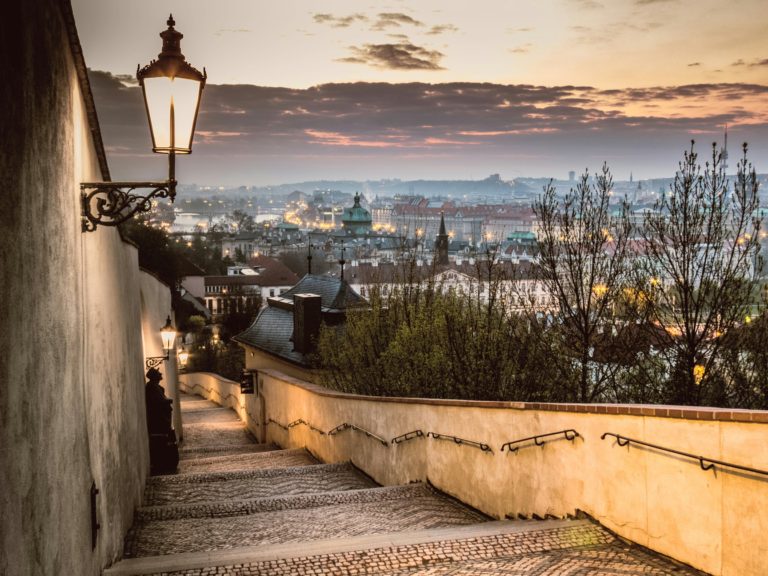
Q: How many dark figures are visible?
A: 1